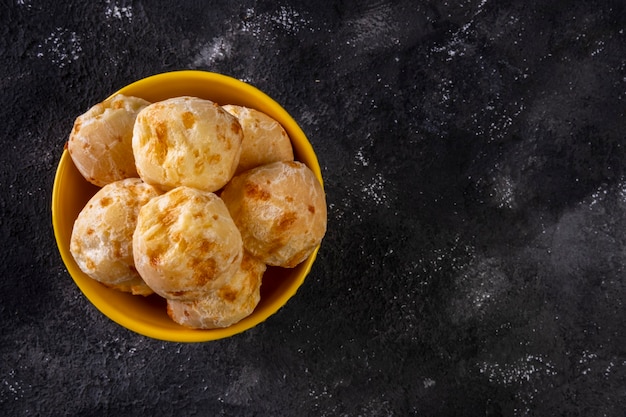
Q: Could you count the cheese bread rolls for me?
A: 7